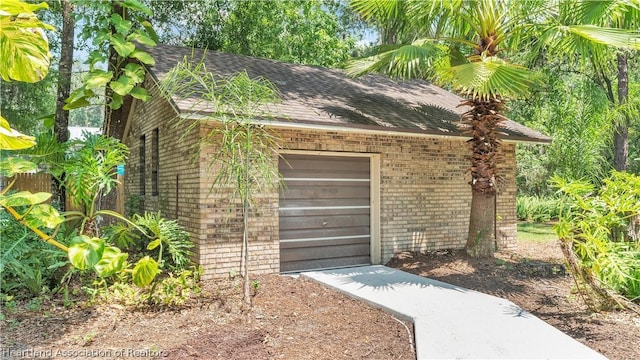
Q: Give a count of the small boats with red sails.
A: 0